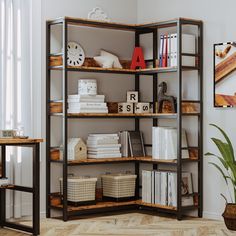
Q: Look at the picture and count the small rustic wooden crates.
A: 0